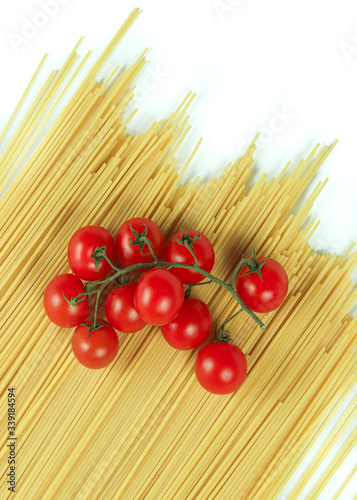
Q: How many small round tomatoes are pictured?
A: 10